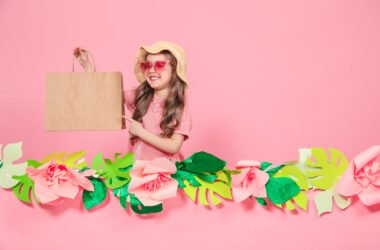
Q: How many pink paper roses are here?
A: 4